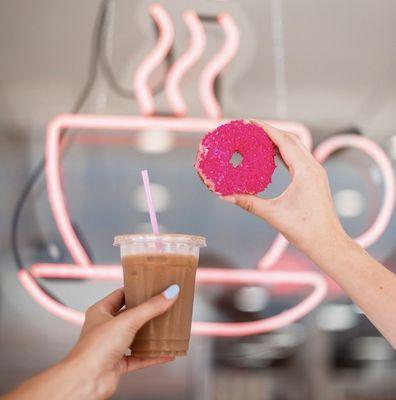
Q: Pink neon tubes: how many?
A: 6